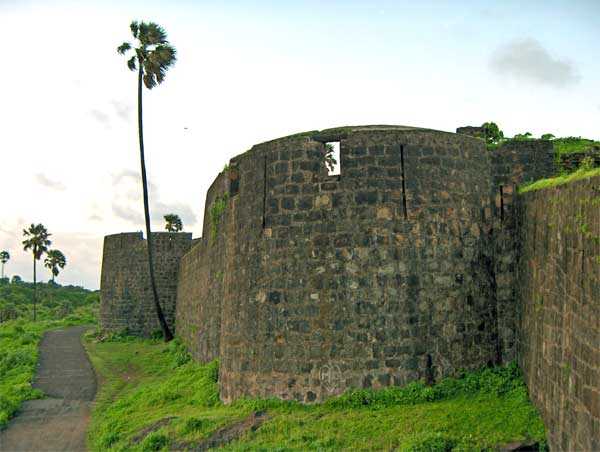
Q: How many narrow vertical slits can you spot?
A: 3